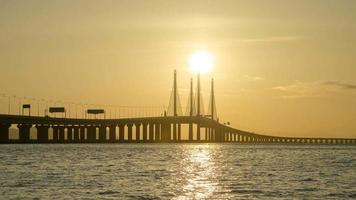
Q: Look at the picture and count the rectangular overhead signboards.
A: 3